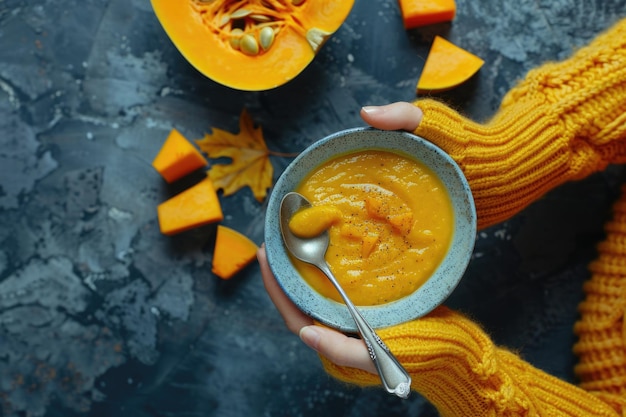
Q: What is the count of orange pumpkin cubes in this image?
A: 5